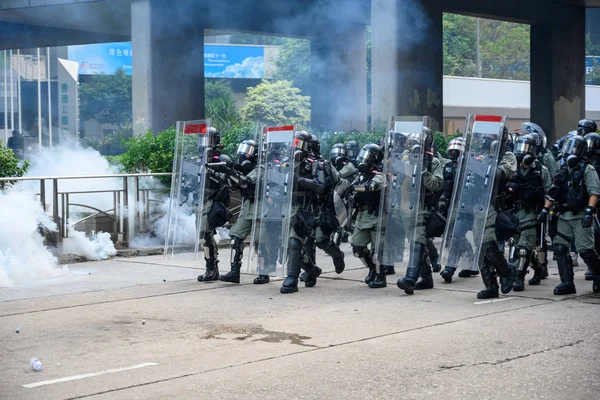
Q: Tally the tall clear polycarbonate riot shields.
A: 4